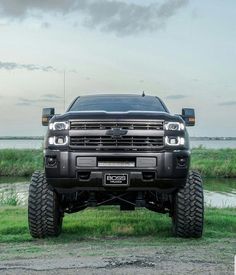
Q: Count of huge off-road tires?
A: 2